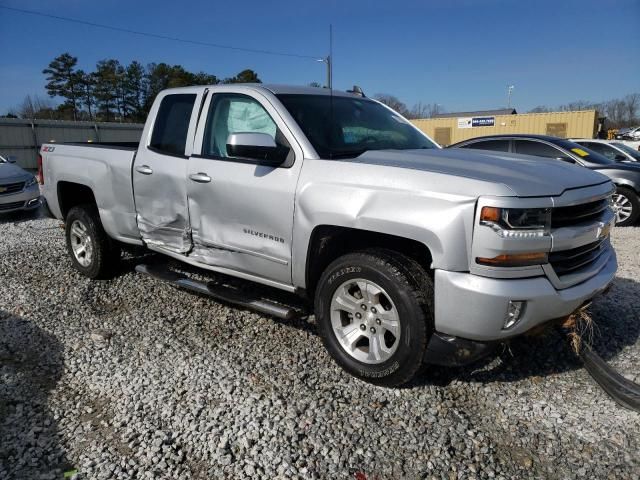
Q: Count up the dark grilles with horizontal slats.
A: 2